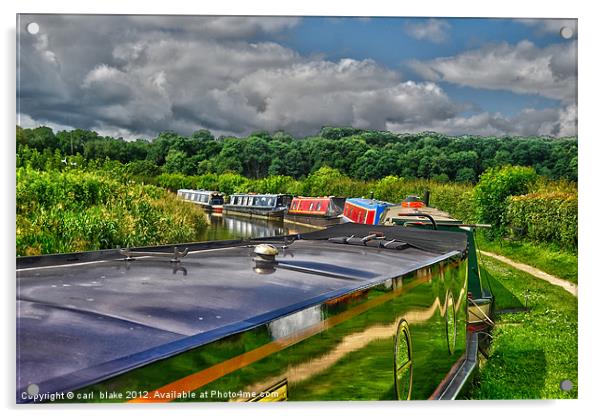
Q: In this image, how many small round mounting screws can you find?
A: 4